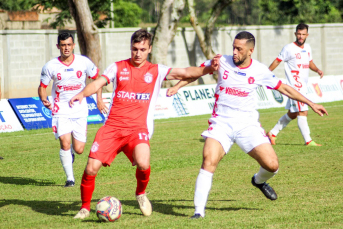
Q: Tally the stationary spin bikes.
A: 0